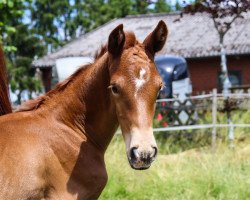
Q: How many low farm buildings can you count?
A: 1